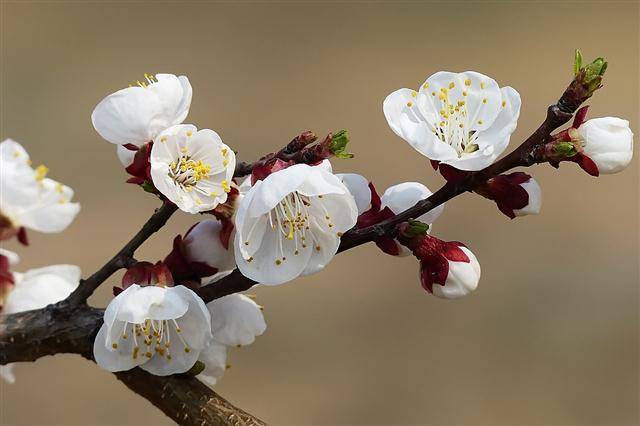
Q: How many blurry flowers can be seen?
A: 2